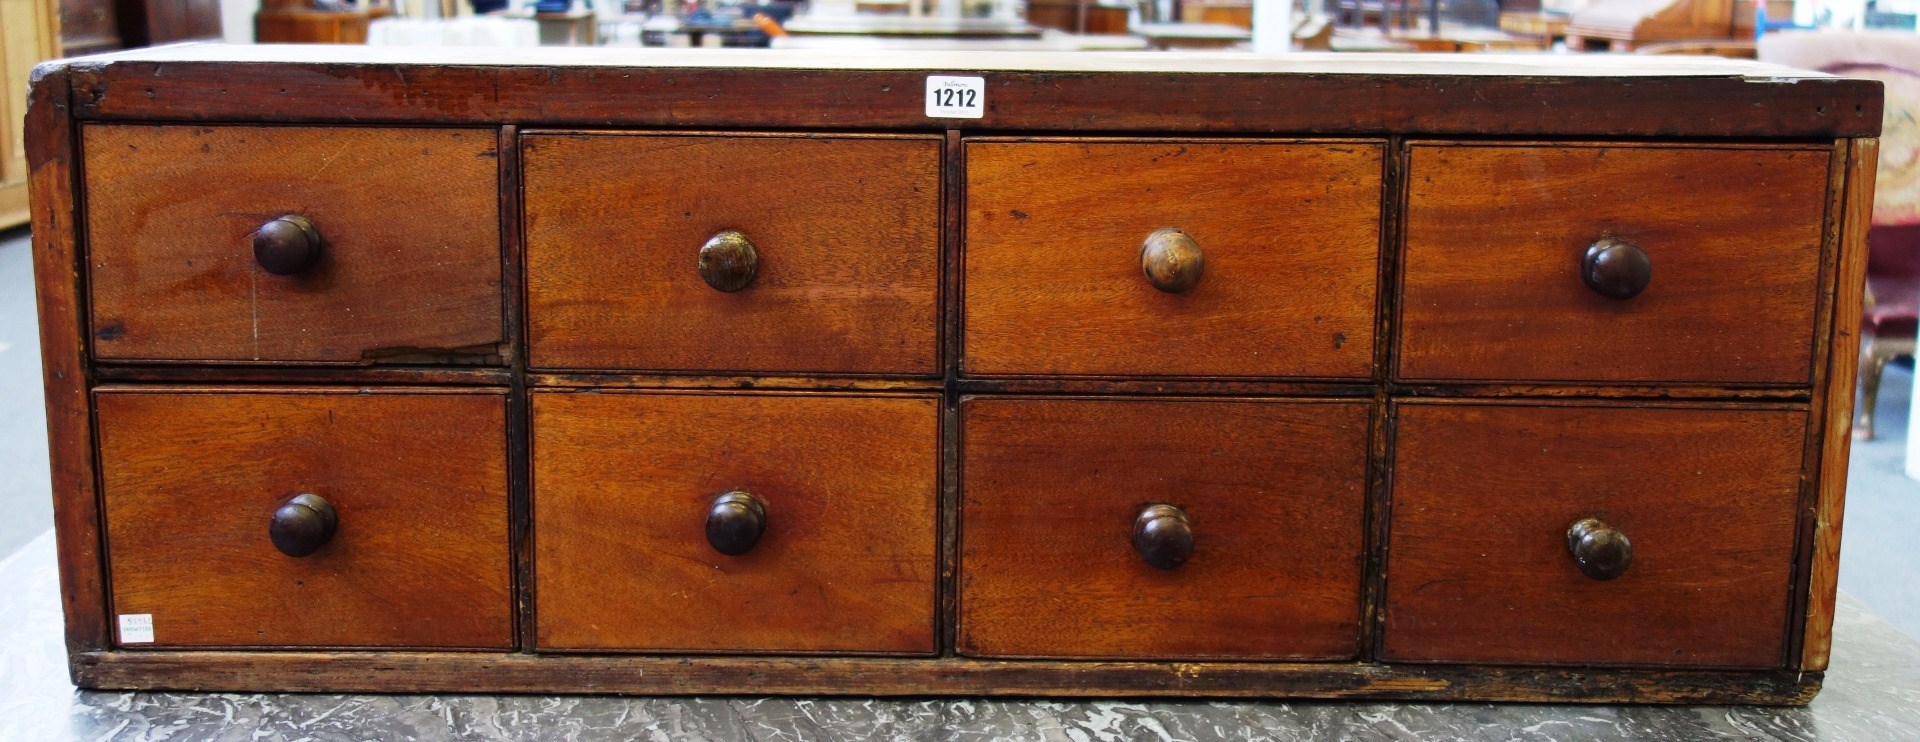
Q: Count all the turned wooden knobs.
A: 8